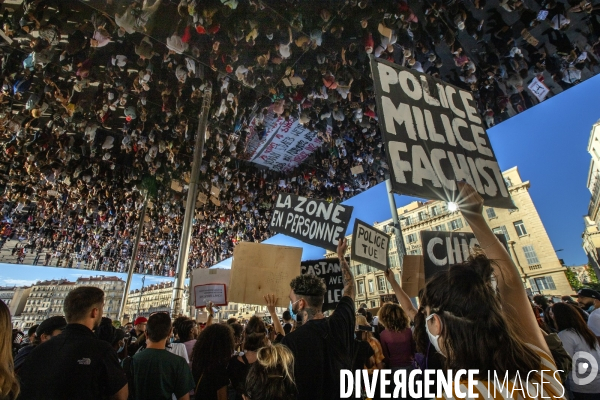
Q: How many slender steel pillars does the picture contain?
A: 3